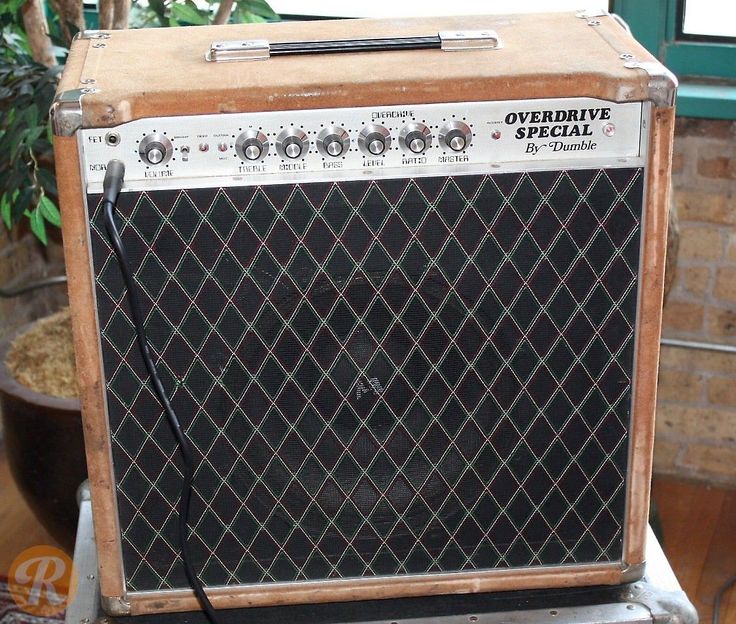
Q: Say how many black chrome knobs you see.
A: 7